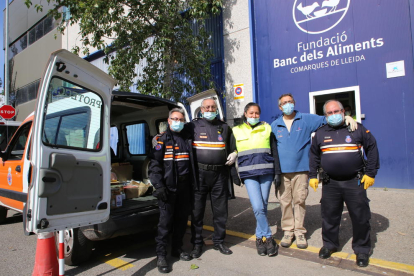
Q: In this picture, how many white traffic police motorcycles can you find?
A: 0